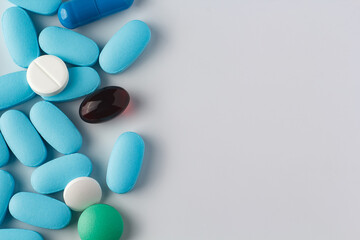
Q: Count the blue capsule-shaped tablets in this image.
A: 14